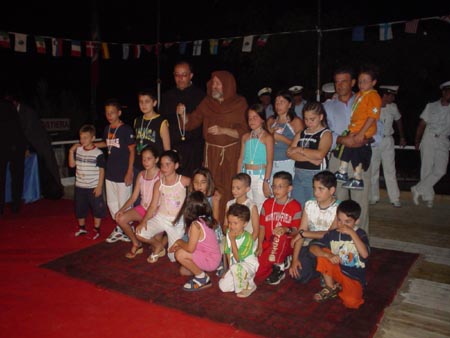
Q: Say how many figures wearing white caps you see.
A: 5